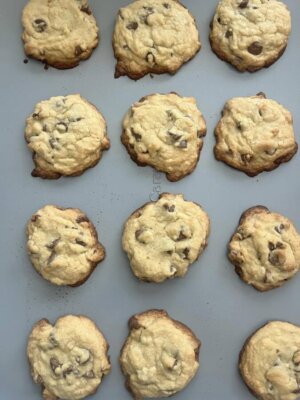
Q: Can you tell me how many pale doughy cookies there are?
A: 12